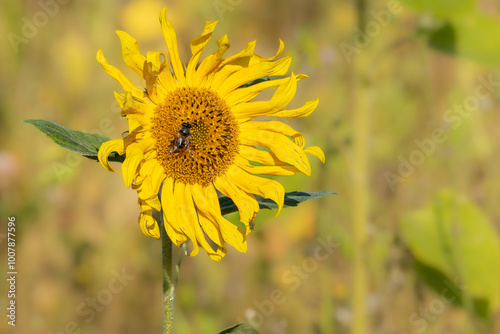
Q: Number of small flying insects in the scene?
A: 1